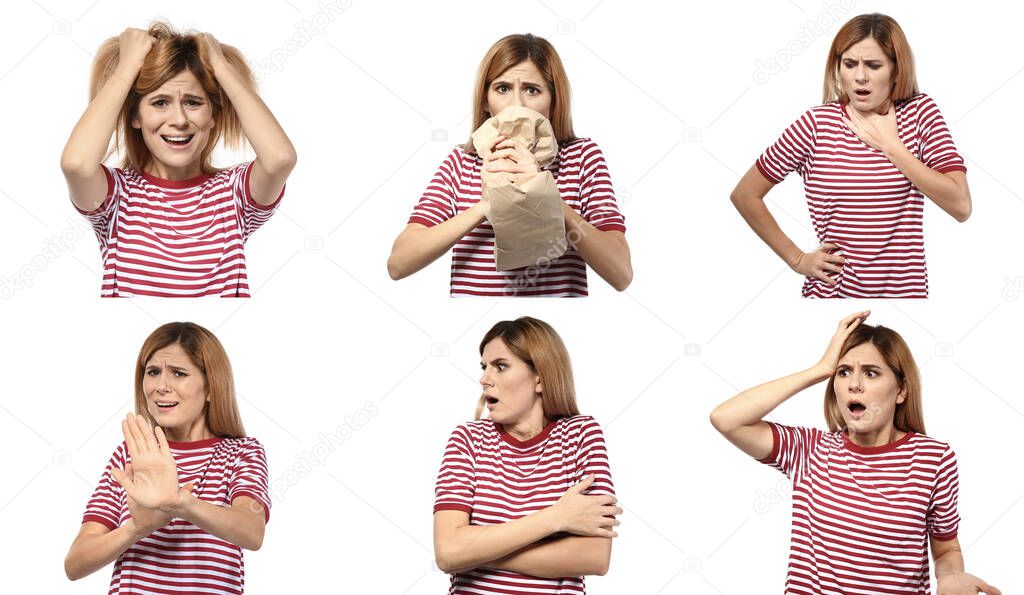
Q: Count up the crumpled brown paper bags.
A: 1